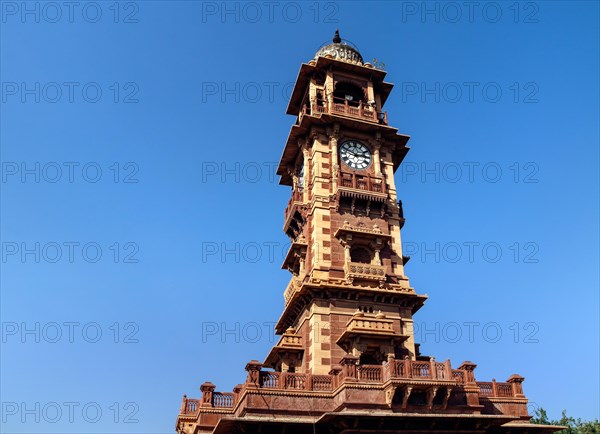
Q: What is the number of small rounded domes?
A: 1